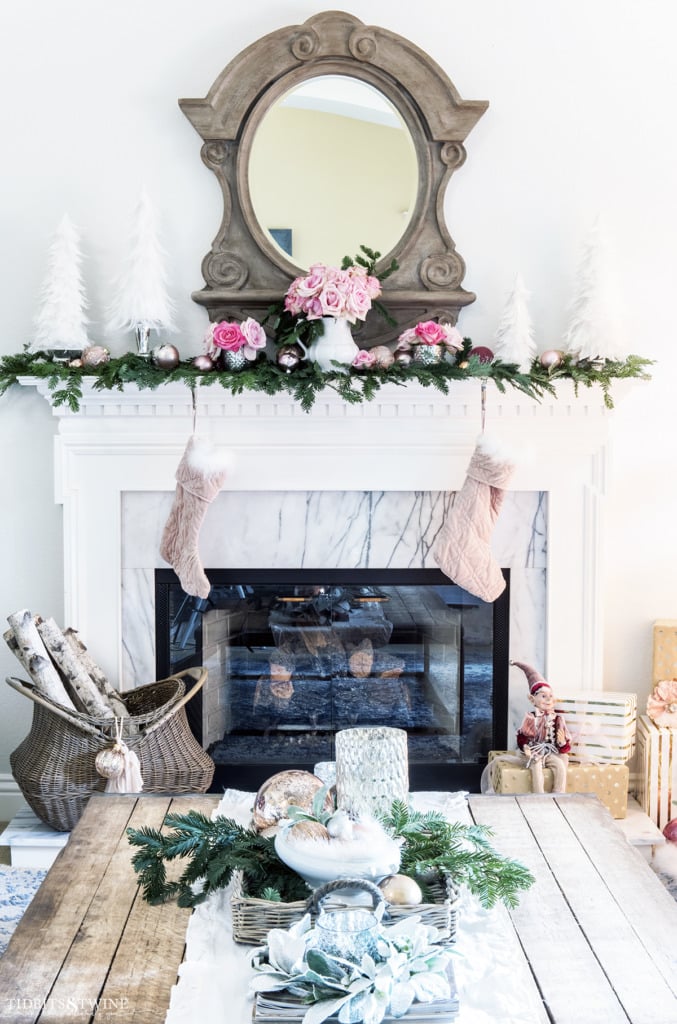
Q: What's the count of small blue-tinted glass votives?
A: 1